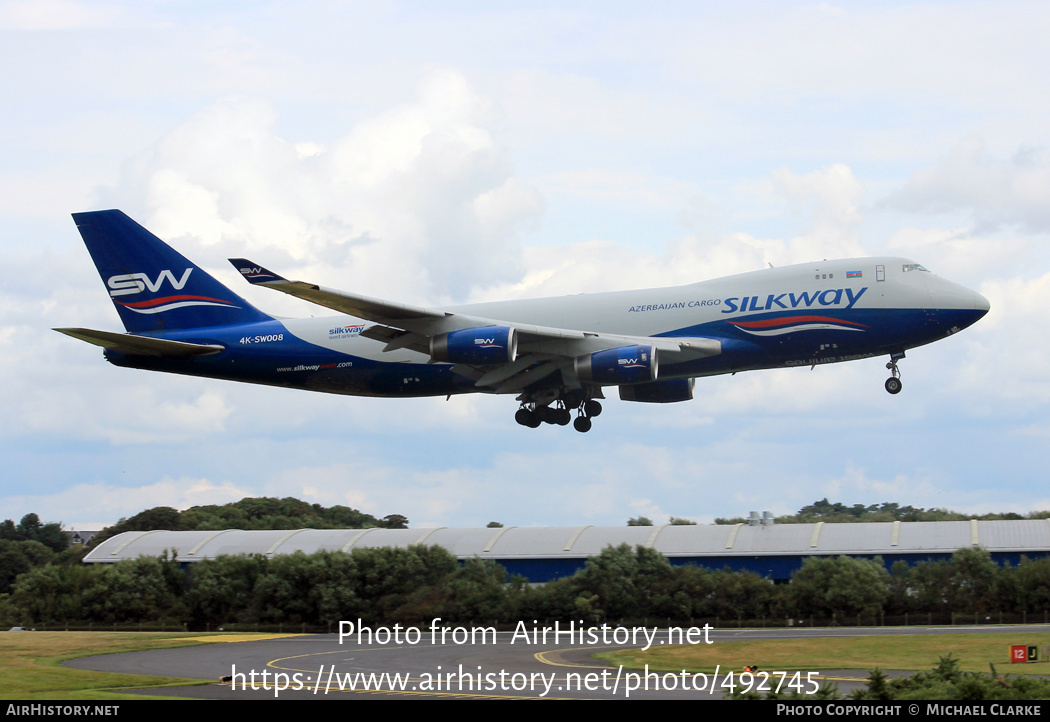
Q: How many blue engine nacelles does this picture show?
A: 3